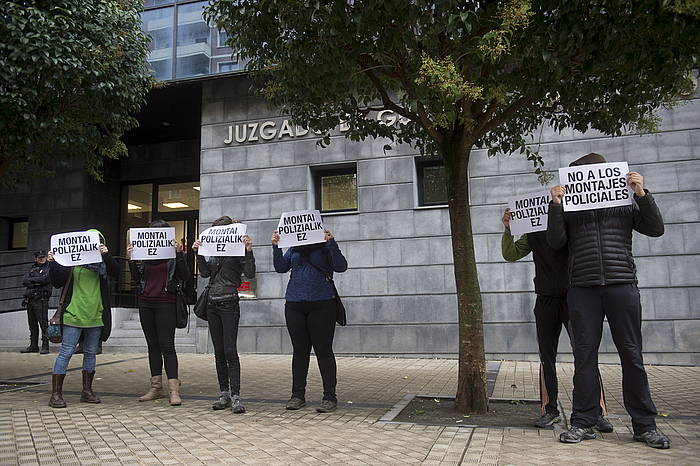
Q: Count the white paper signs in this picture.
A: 6